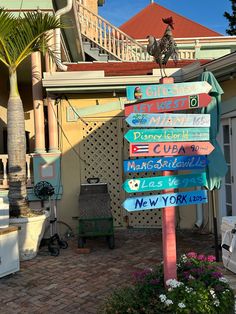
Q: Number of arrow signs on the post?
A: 8